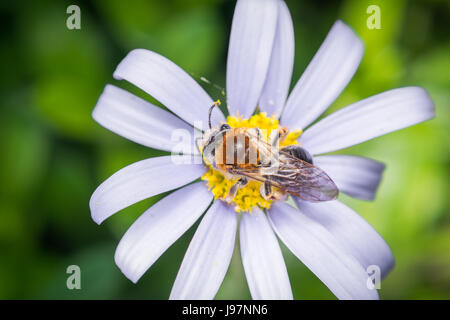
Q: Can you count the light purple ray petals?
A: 13